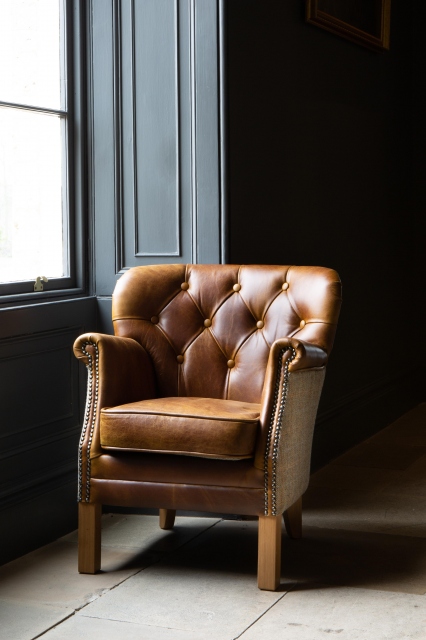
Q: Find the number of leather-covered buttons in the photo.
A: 9